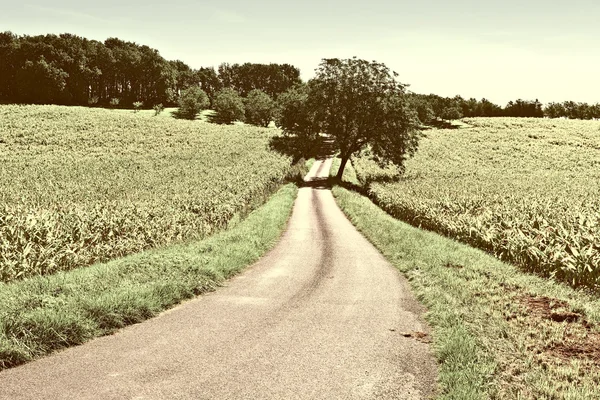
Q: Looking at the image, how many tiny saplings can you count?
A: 4